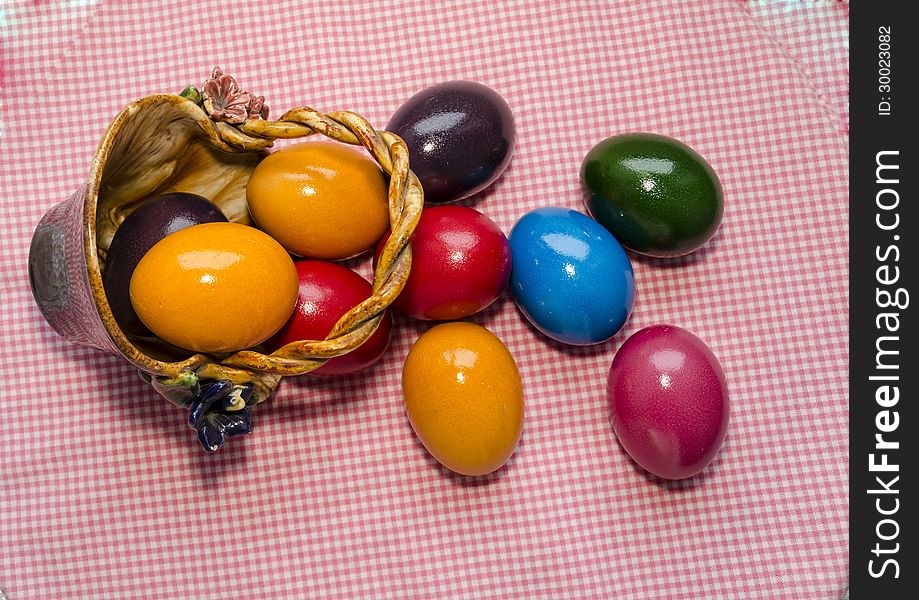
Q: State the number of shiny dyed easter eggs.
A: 10